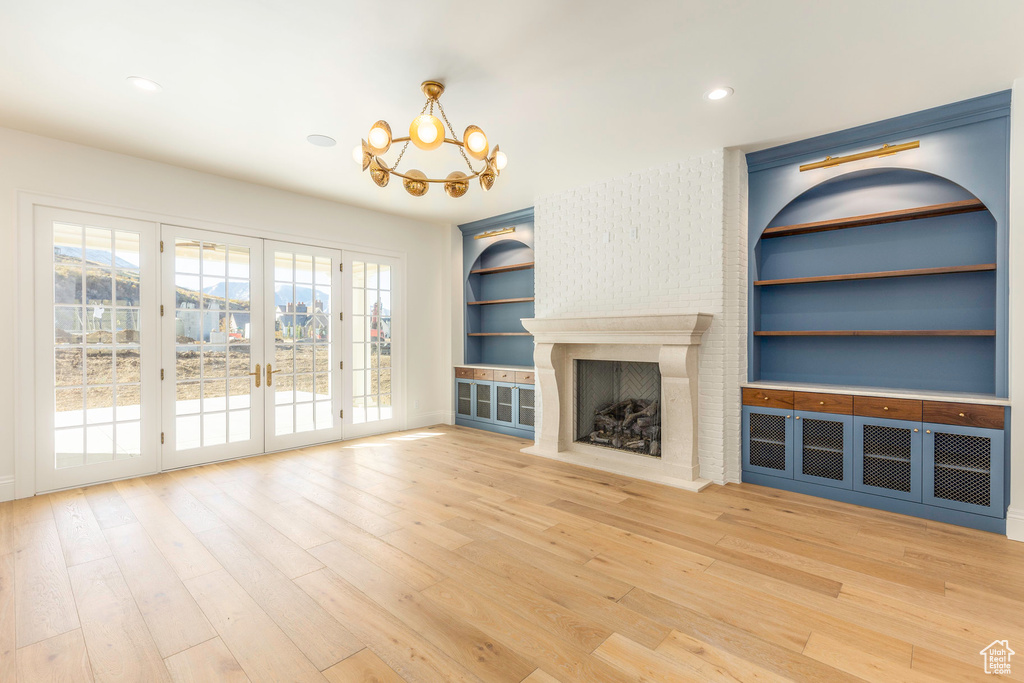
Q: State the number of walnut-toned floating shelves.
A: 6